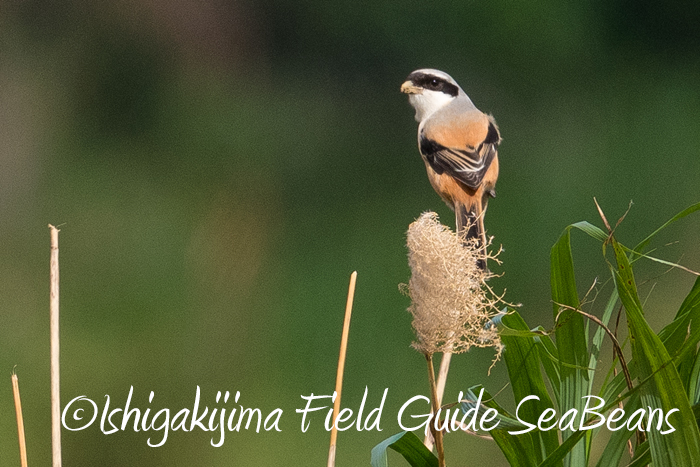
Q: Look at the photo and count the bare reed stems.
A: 3